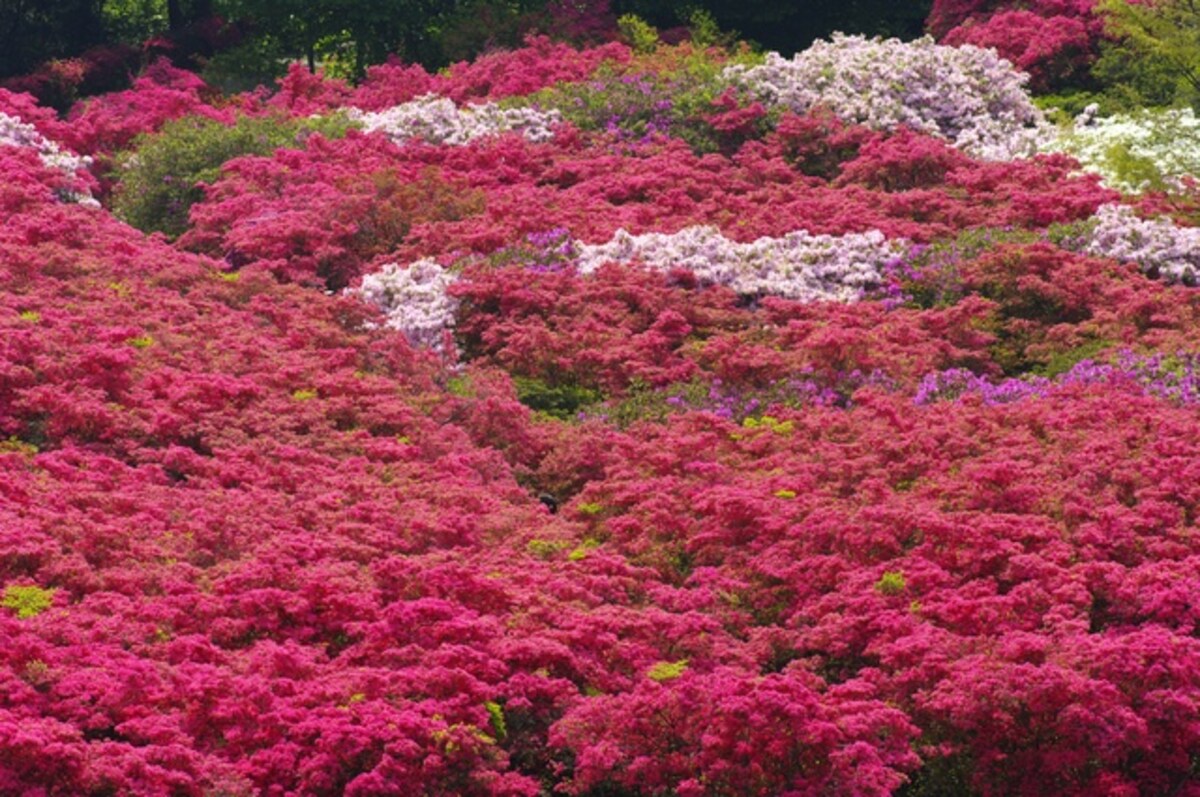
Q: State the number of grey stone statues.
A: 0